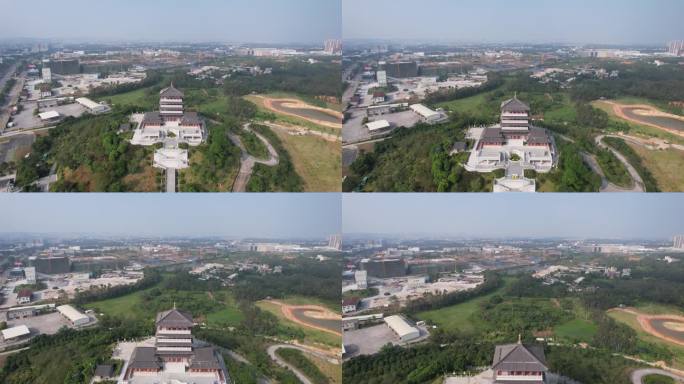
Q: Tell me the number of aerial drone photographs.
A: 4